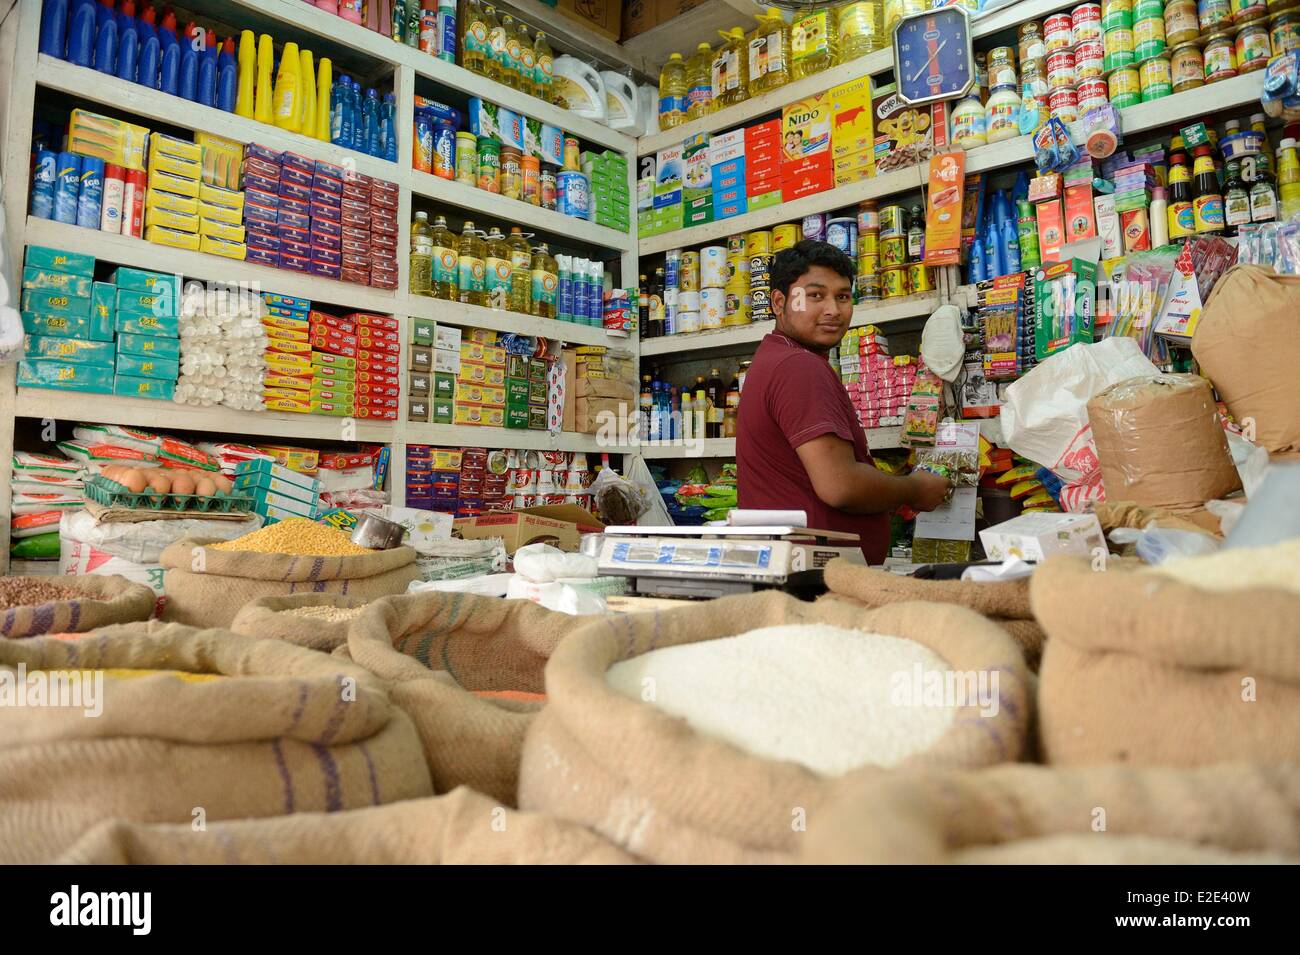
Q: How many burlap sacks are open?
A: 11